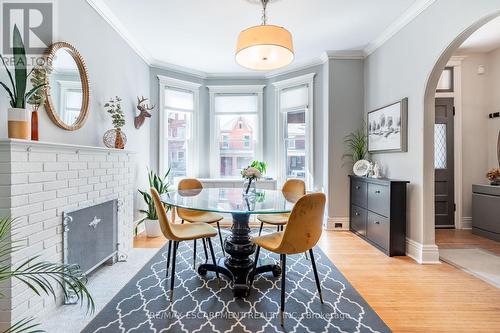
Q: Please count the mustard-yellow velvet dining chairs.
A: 4